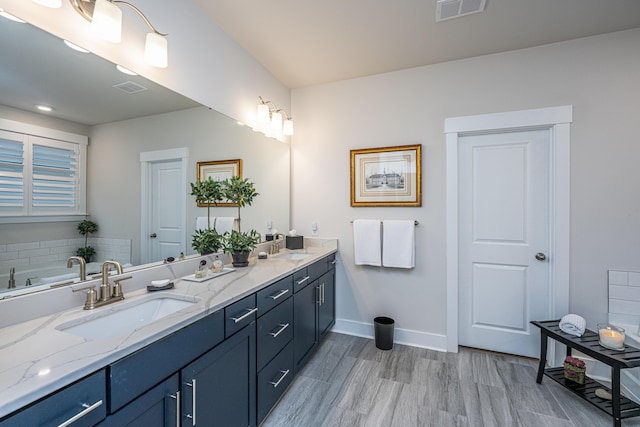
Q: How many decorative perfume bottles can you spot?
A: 2